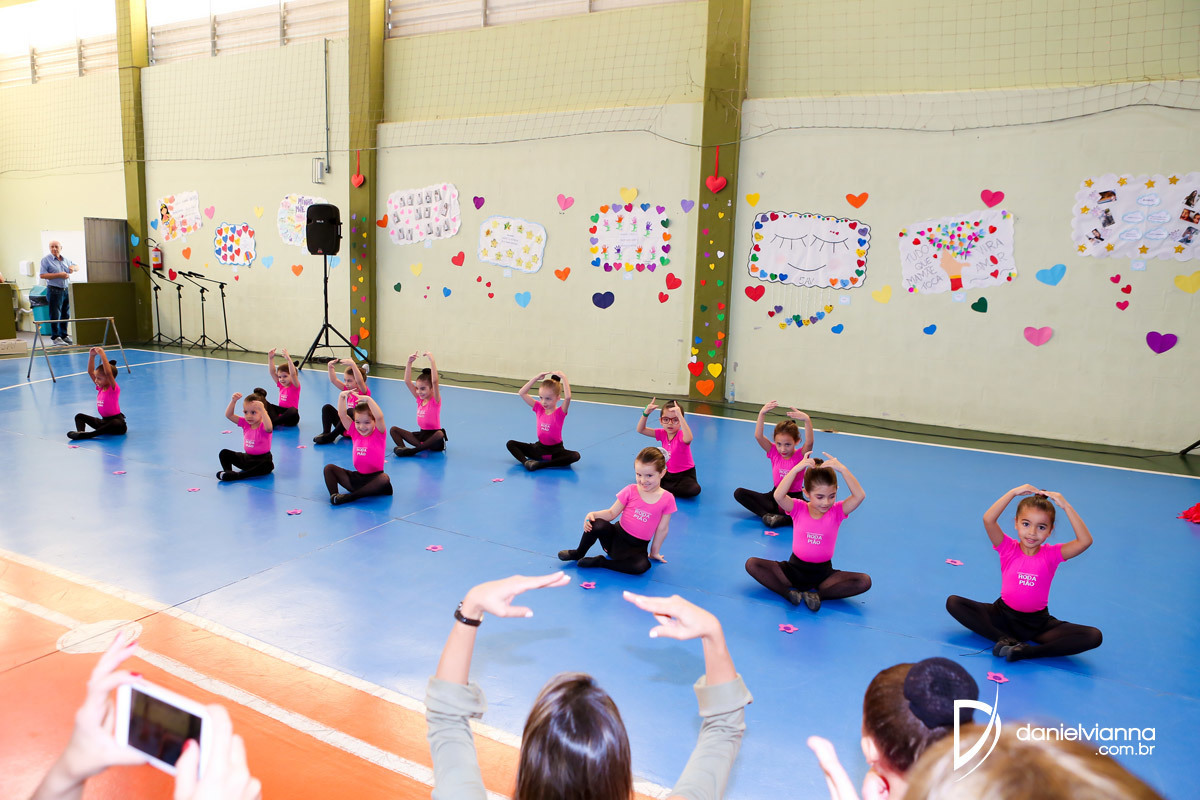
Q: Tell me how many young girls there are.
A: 12